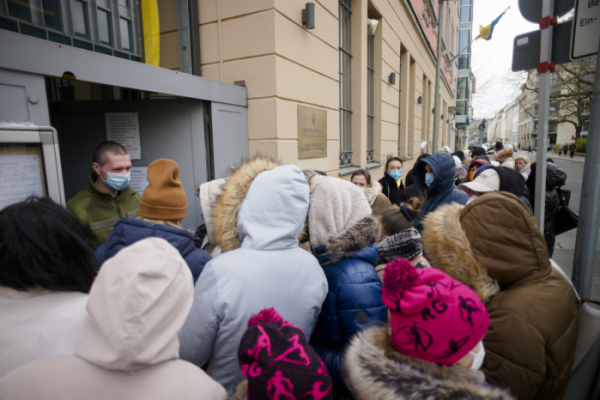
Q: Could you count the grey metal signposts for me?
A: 2